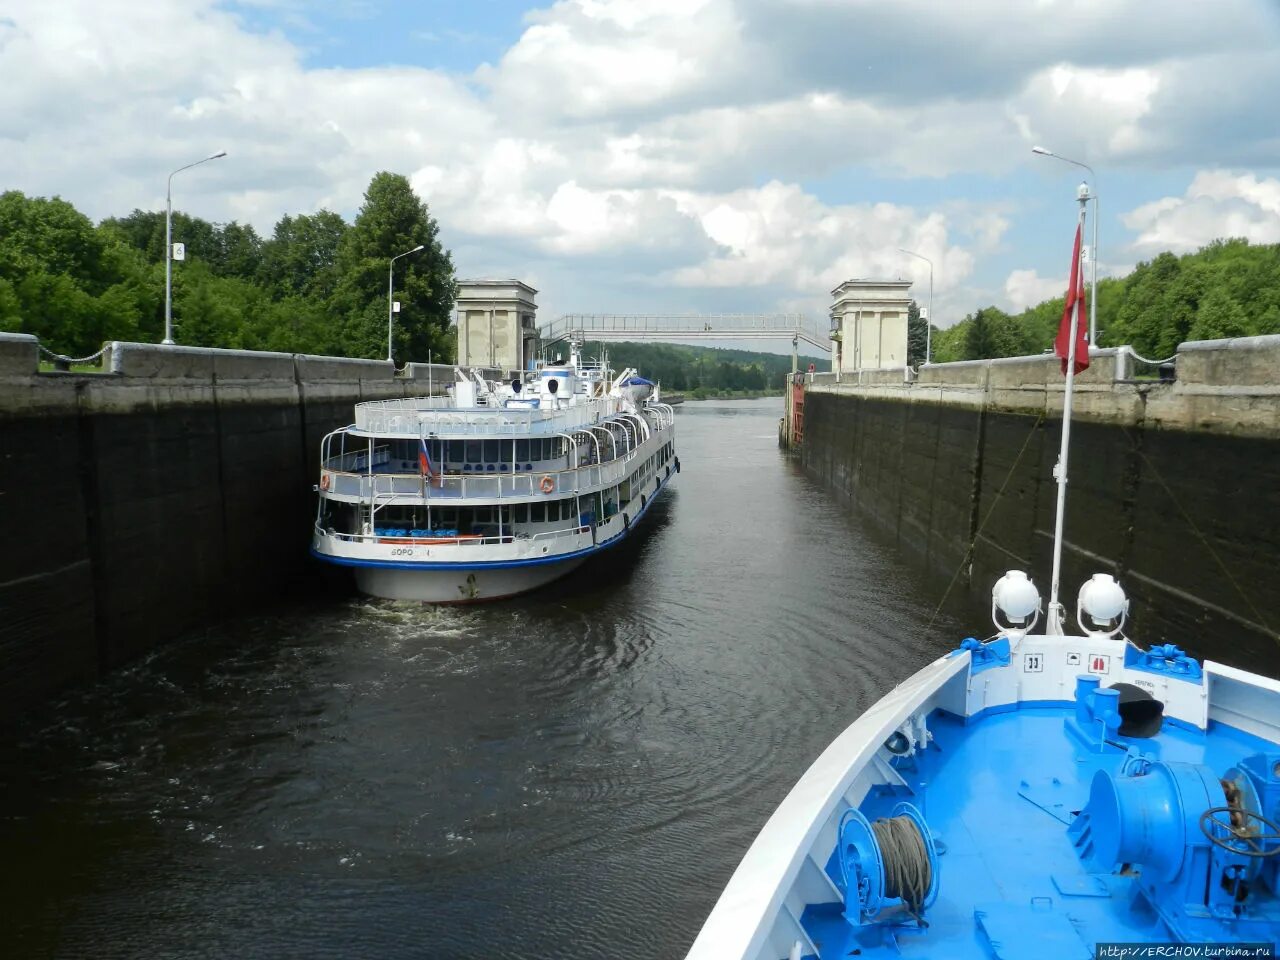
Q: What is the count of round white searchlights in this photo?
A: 2